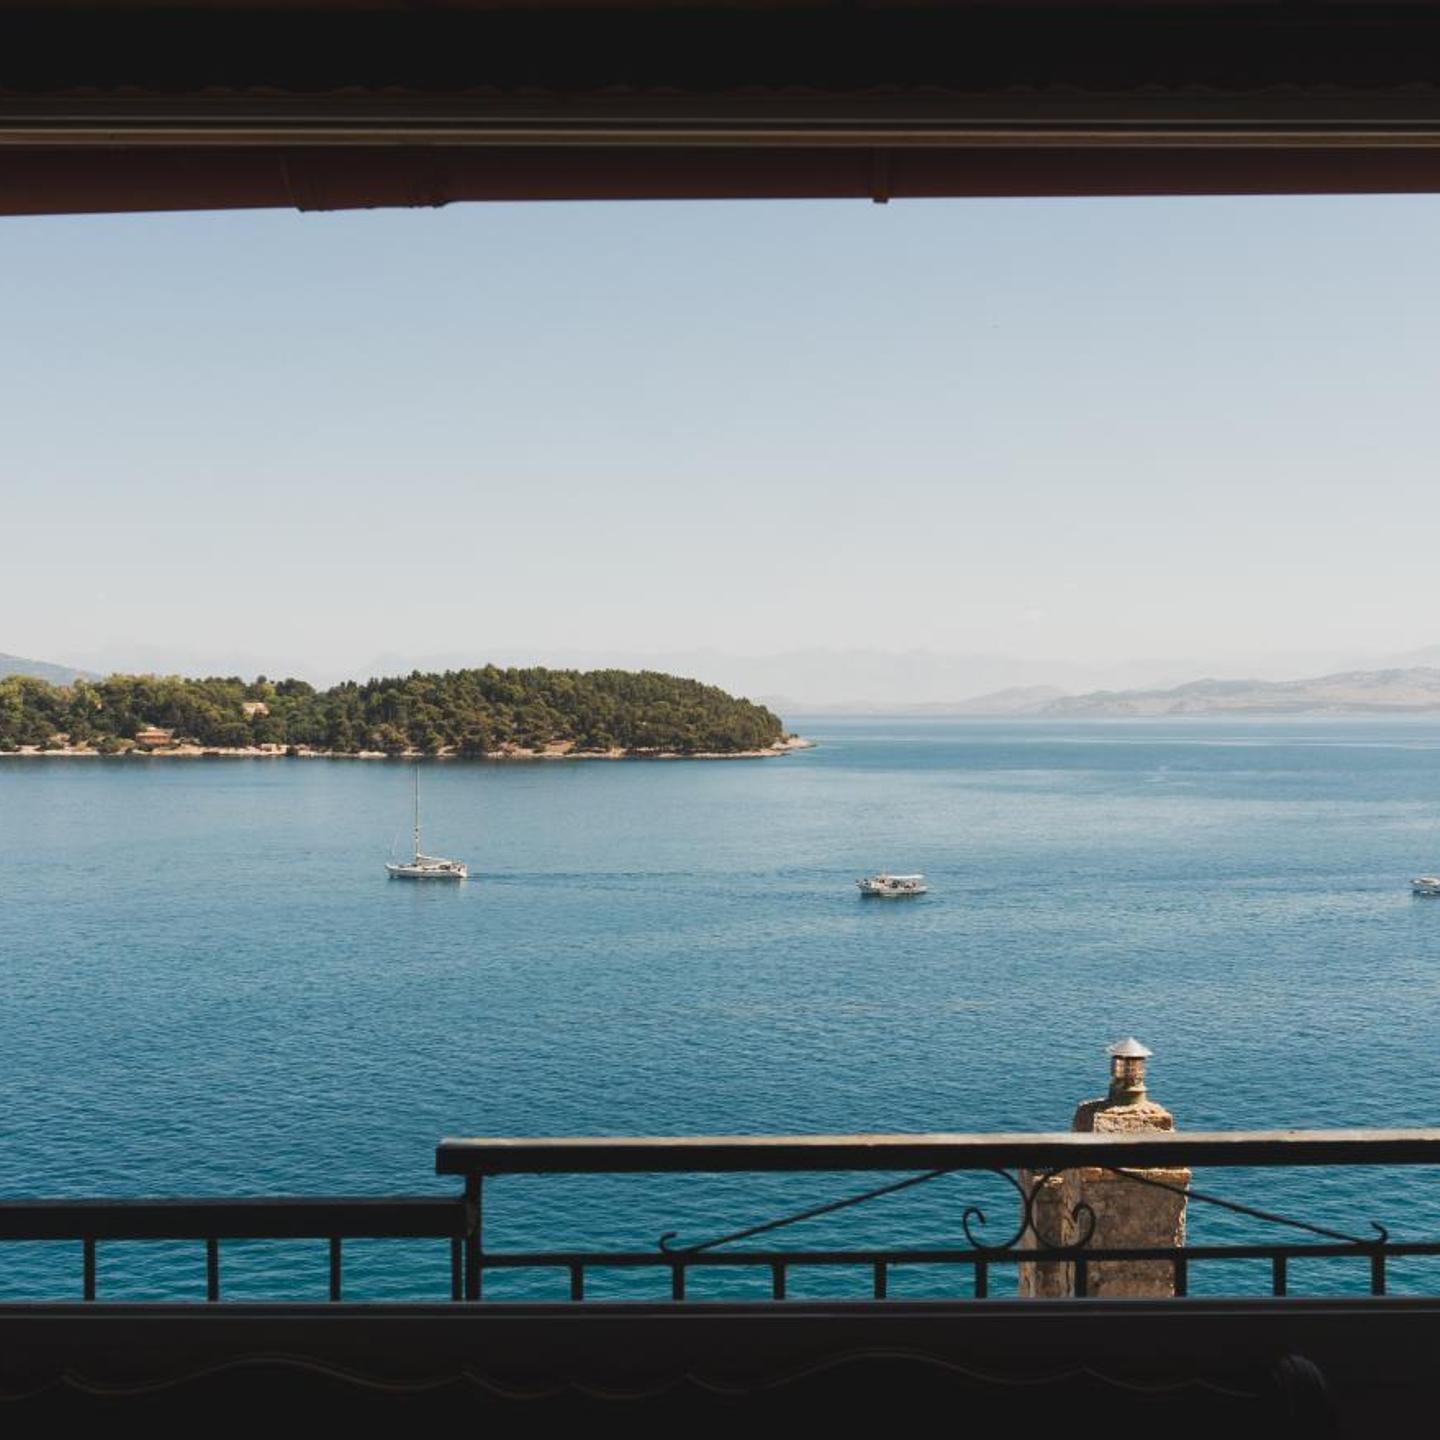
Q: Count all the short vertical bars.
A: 13